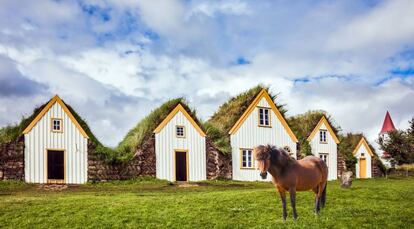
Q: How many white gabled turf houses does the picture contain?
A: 5